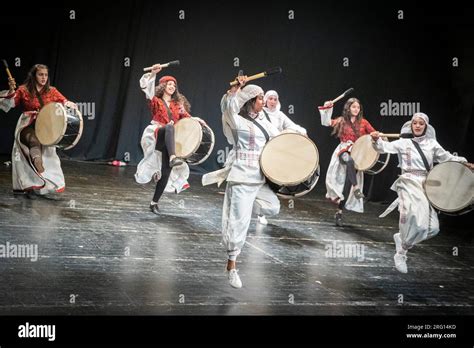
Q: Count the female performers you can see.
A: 6